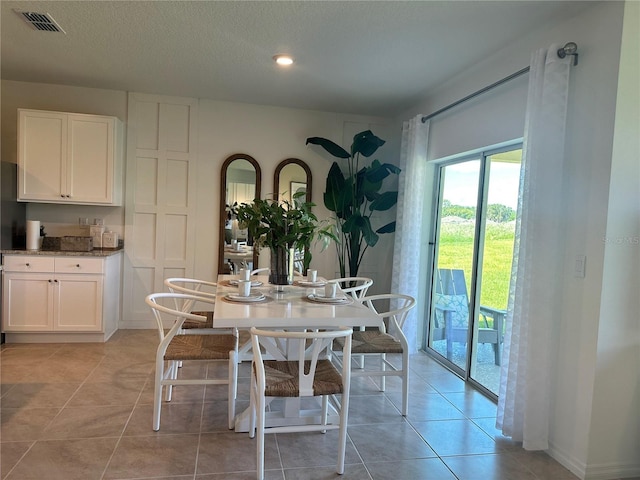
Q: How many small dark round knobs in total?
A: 6